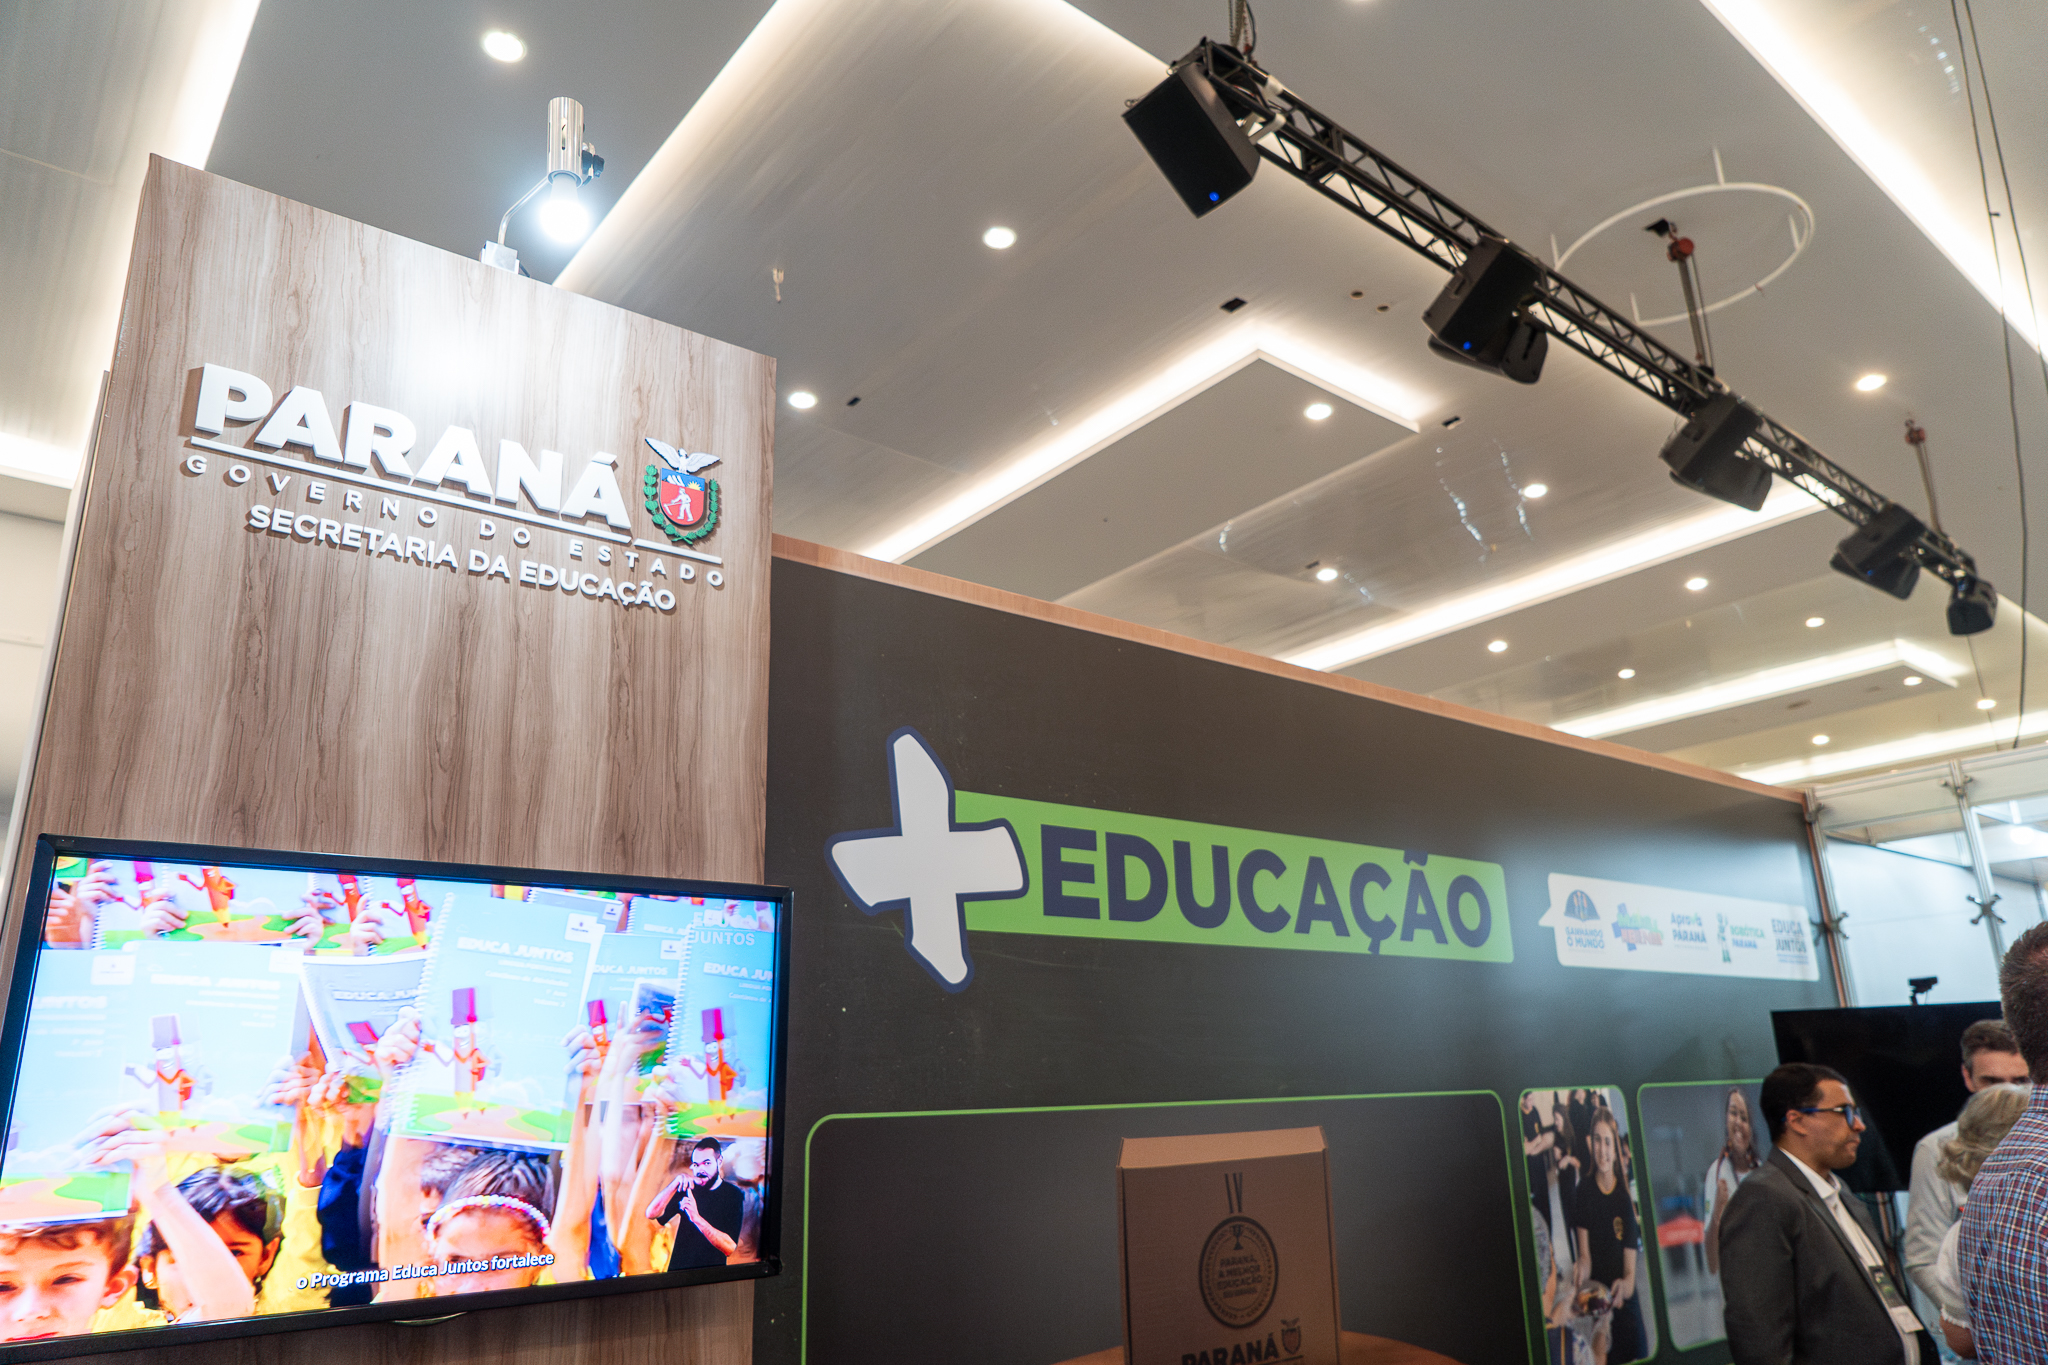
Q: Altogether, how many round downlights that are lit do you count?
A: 14